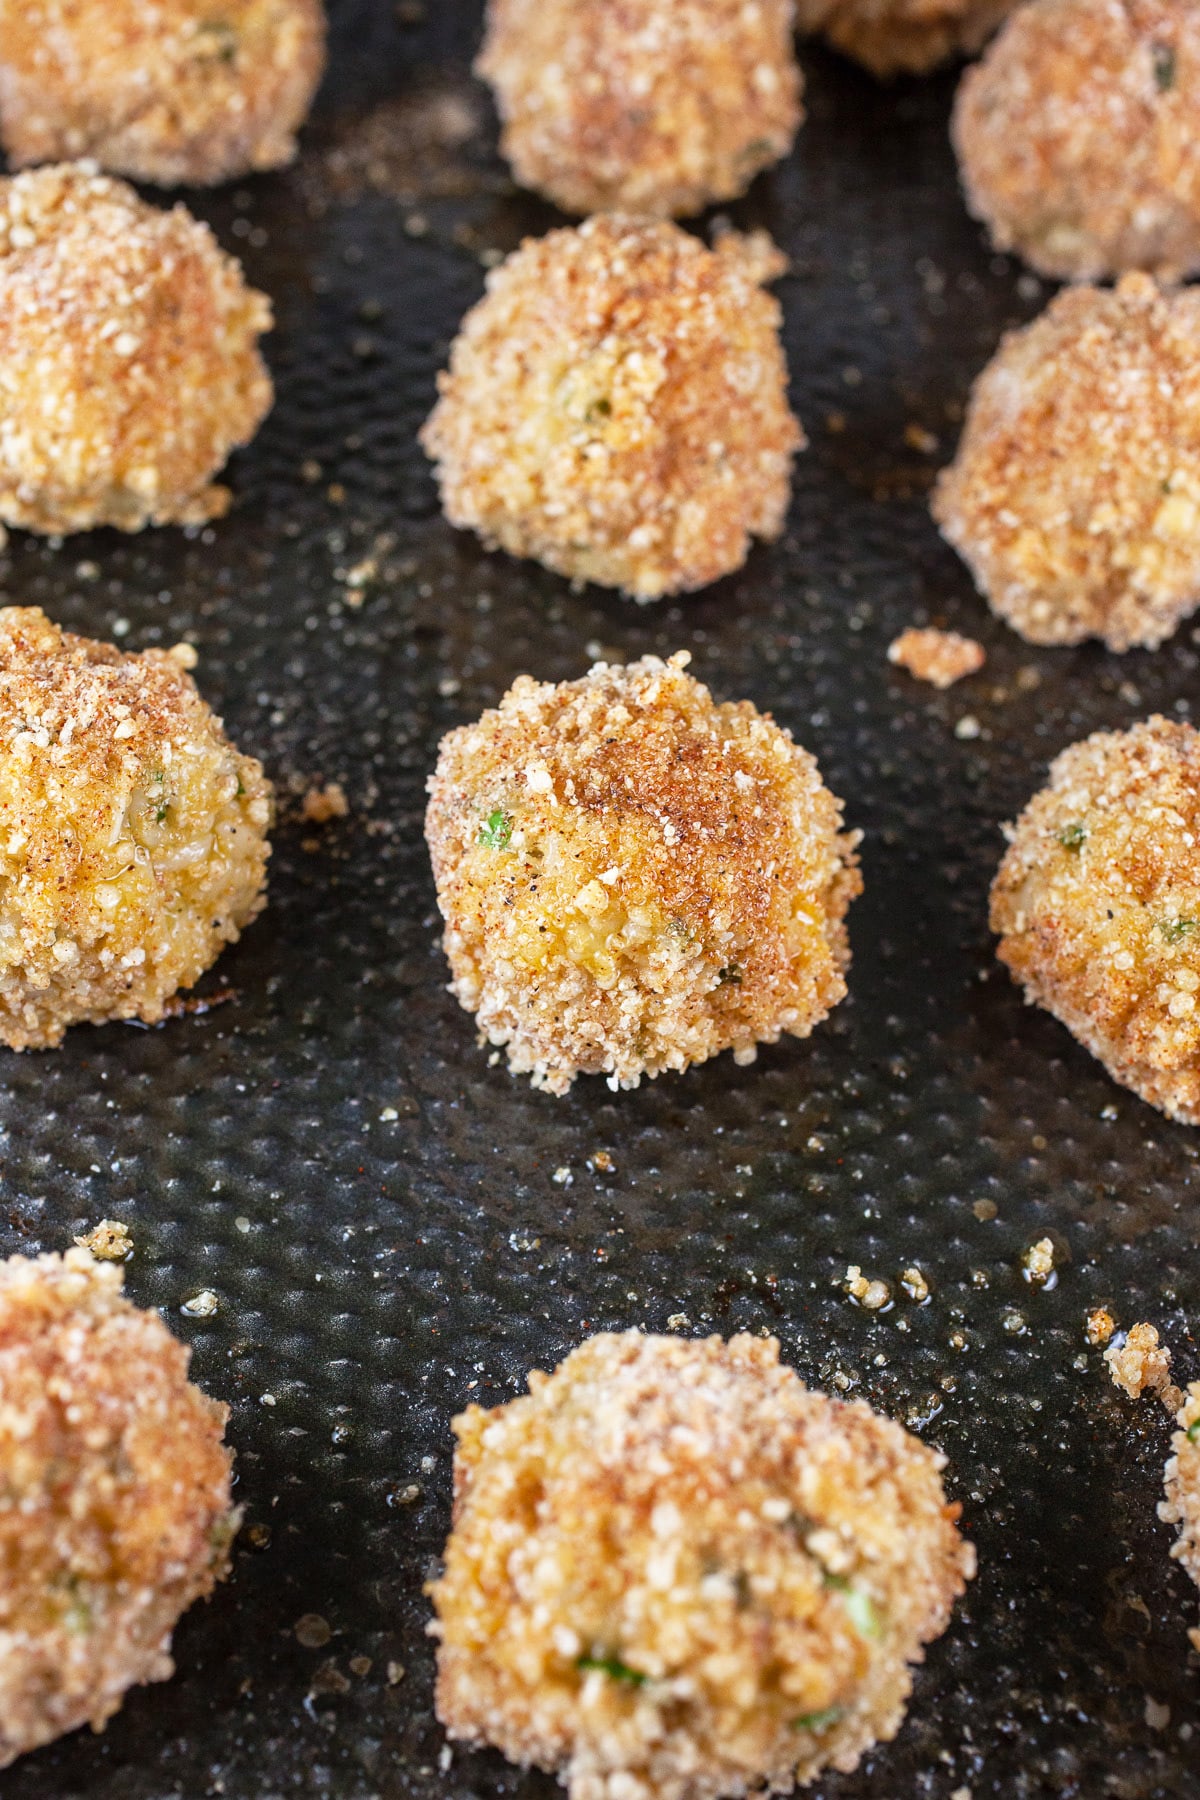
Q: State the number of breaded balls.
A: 13